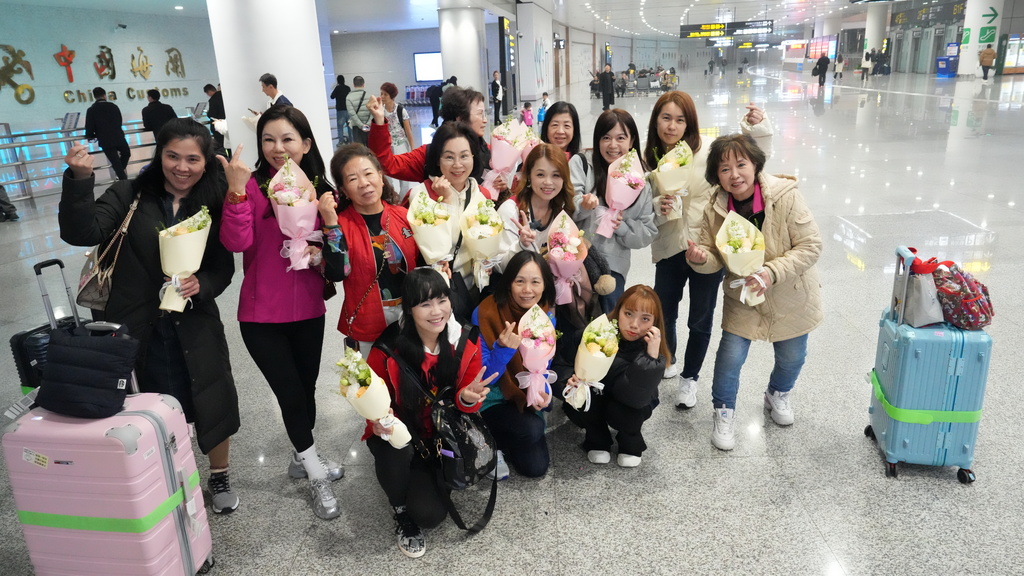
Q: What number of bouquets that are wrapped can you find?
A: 13